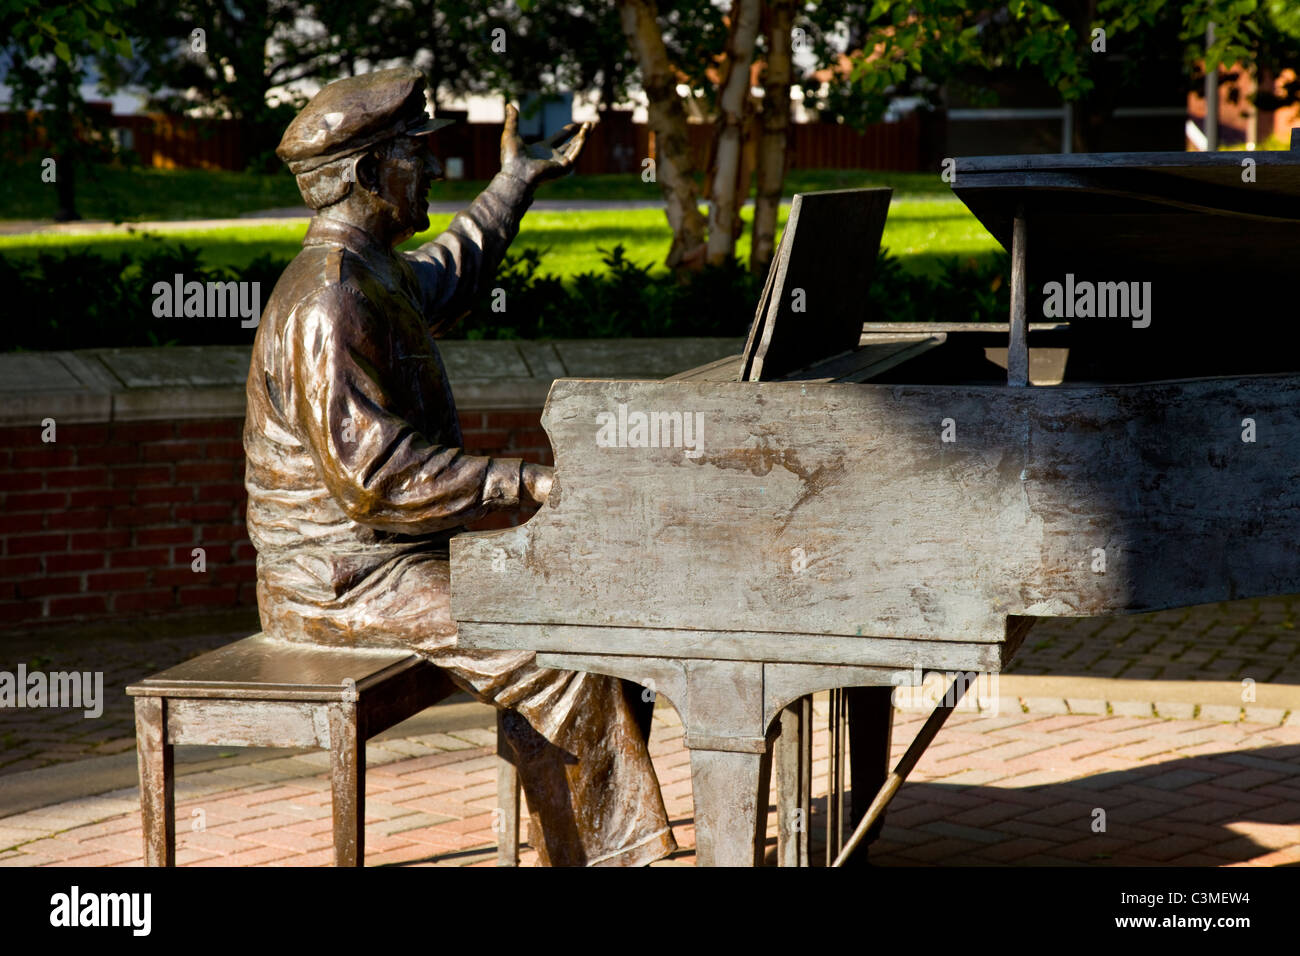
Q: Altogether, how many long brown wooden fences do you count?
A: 1